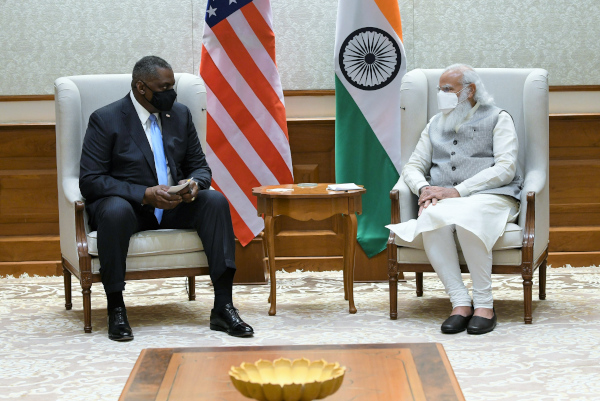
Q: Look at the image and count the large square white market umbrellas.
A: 0